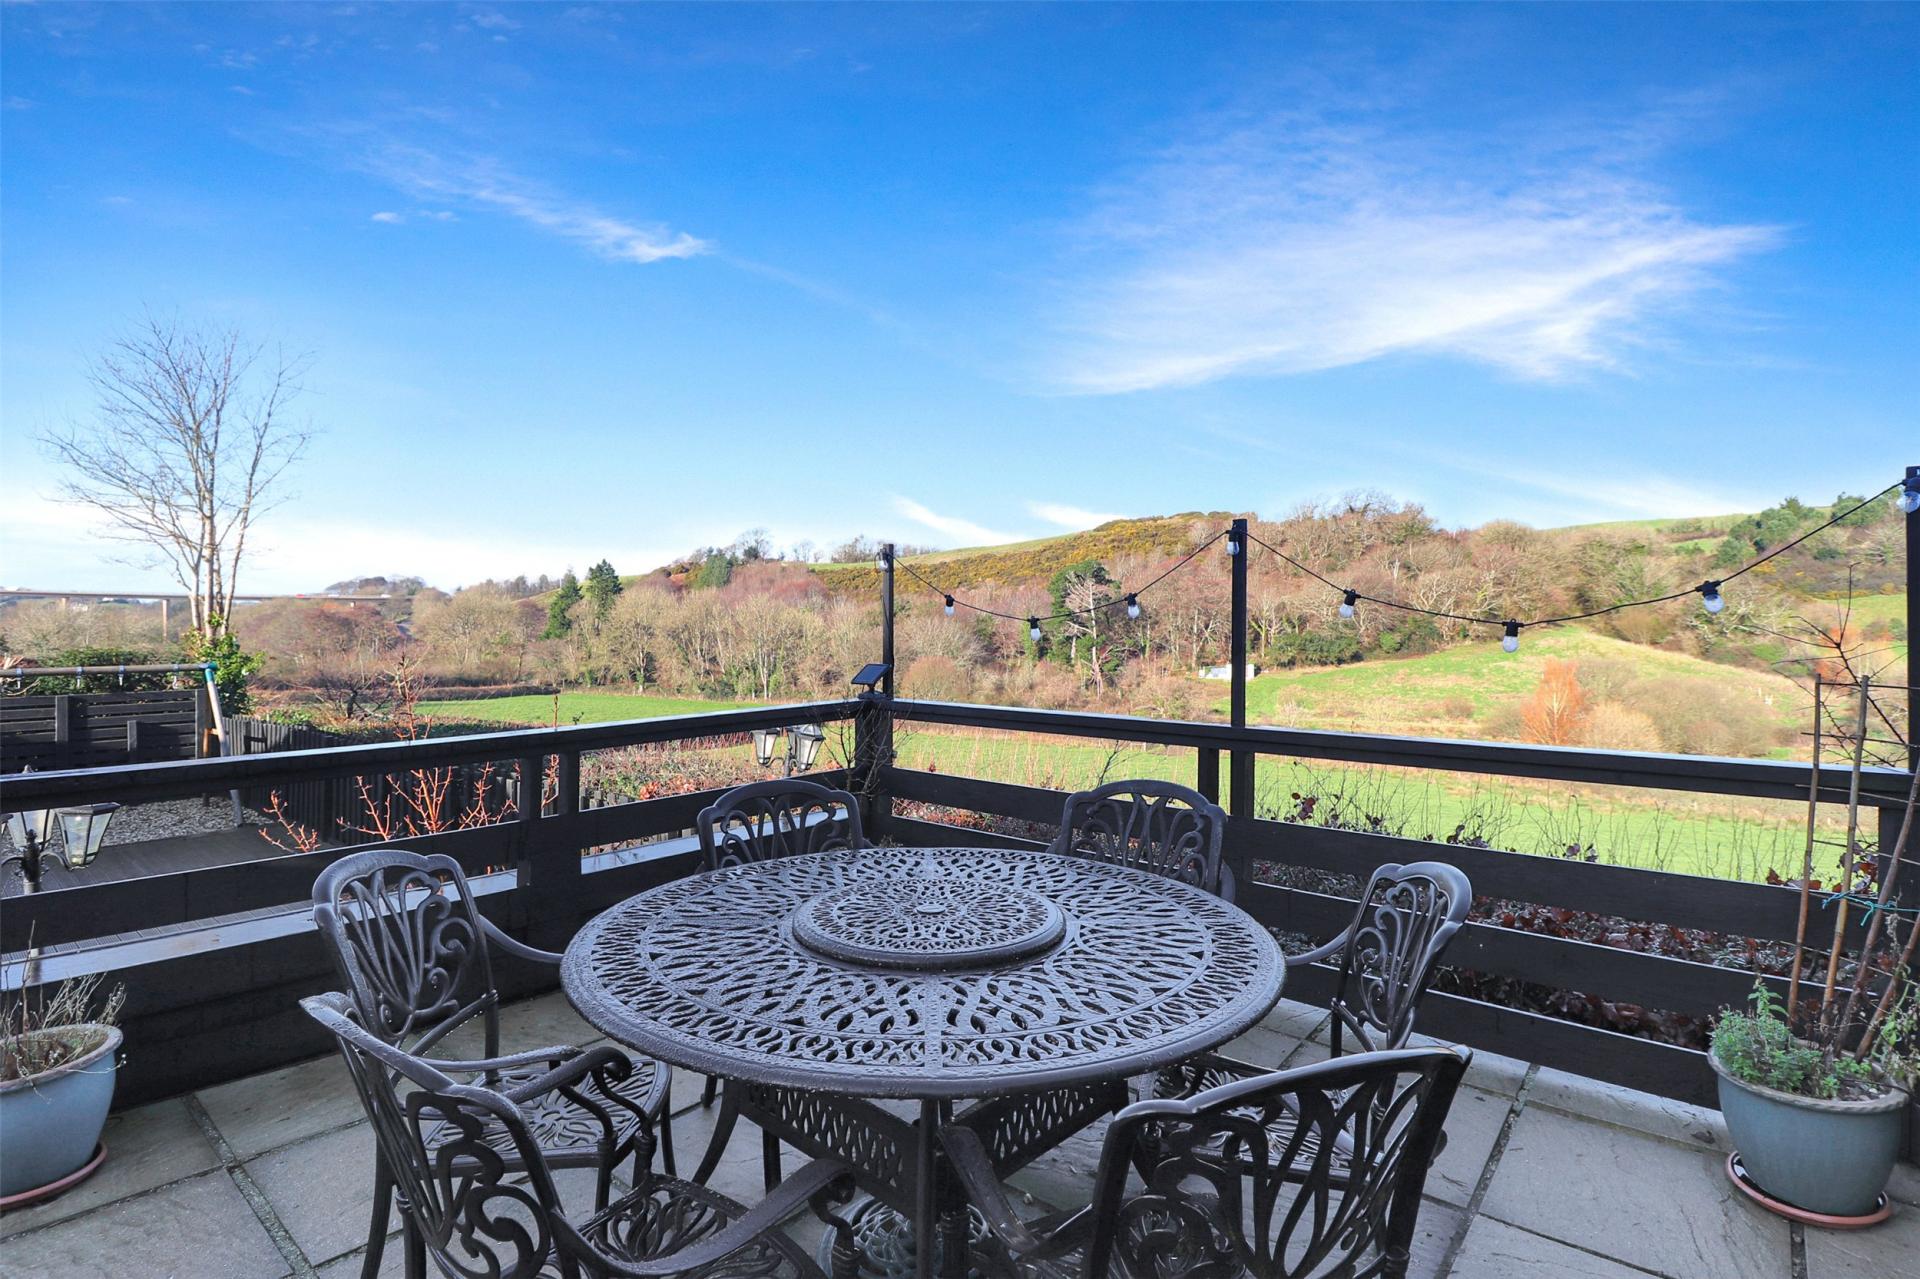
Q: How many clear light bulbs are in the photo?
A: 9